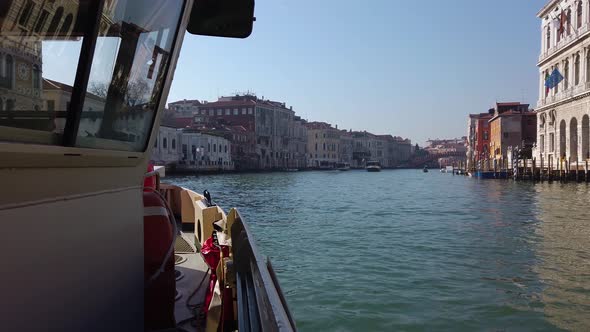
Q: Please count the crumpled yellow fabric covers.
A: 0